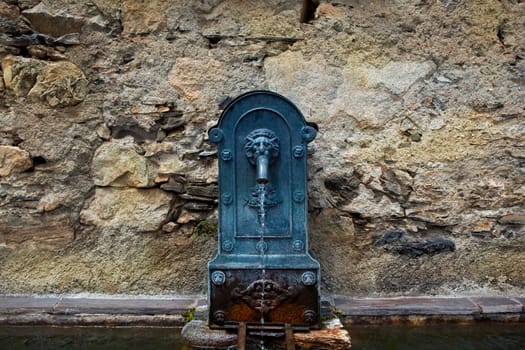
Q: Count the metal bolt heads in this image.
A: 11